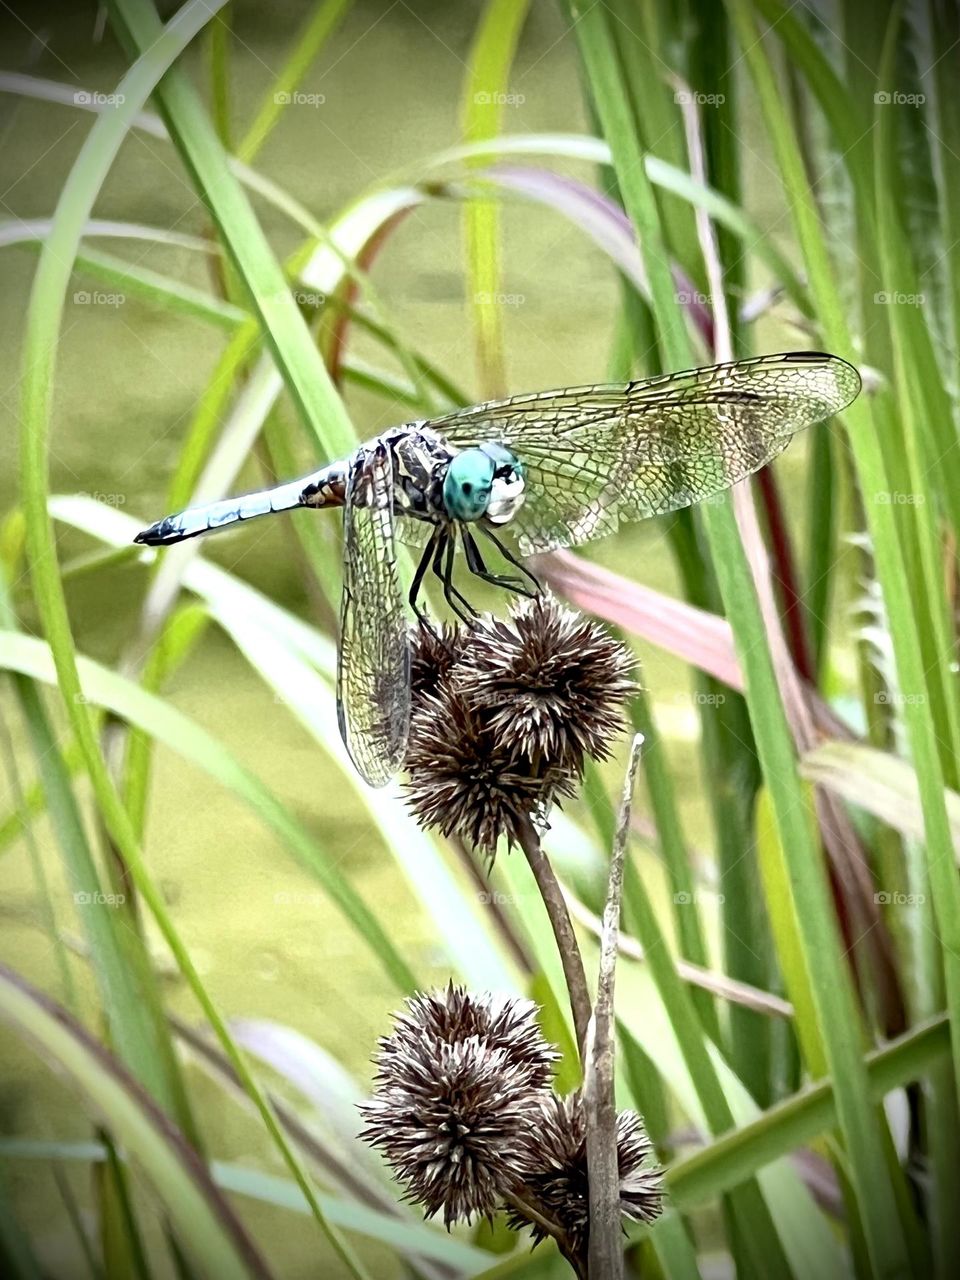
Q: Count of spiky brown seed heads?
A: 6